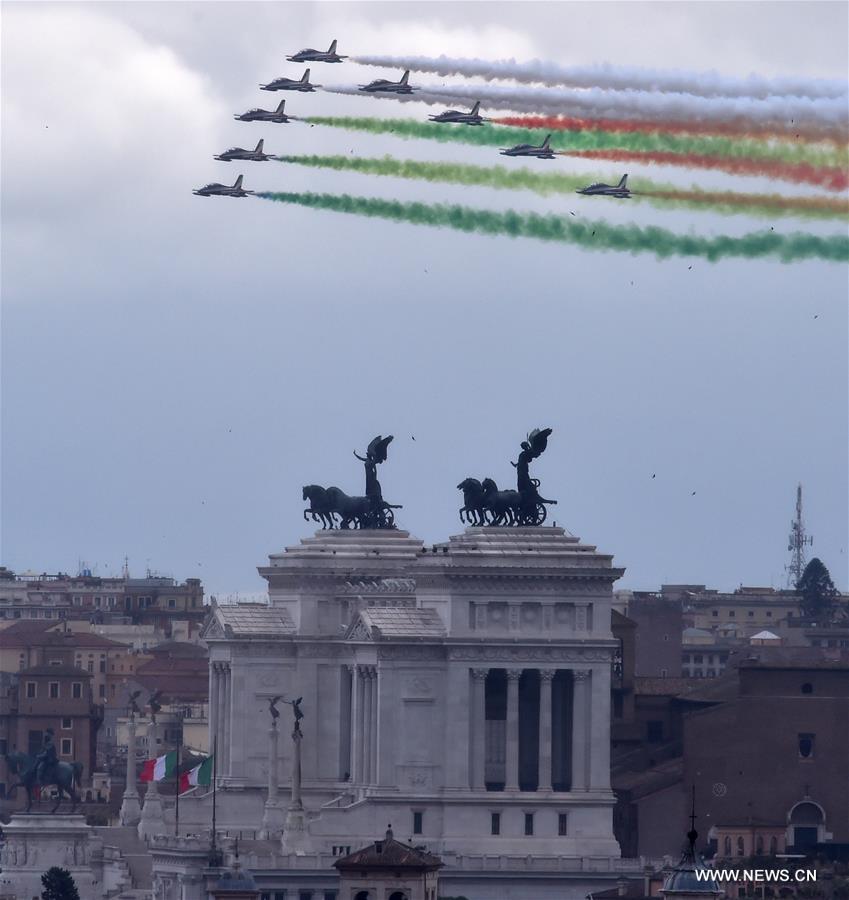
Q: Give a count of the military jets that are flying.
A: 9